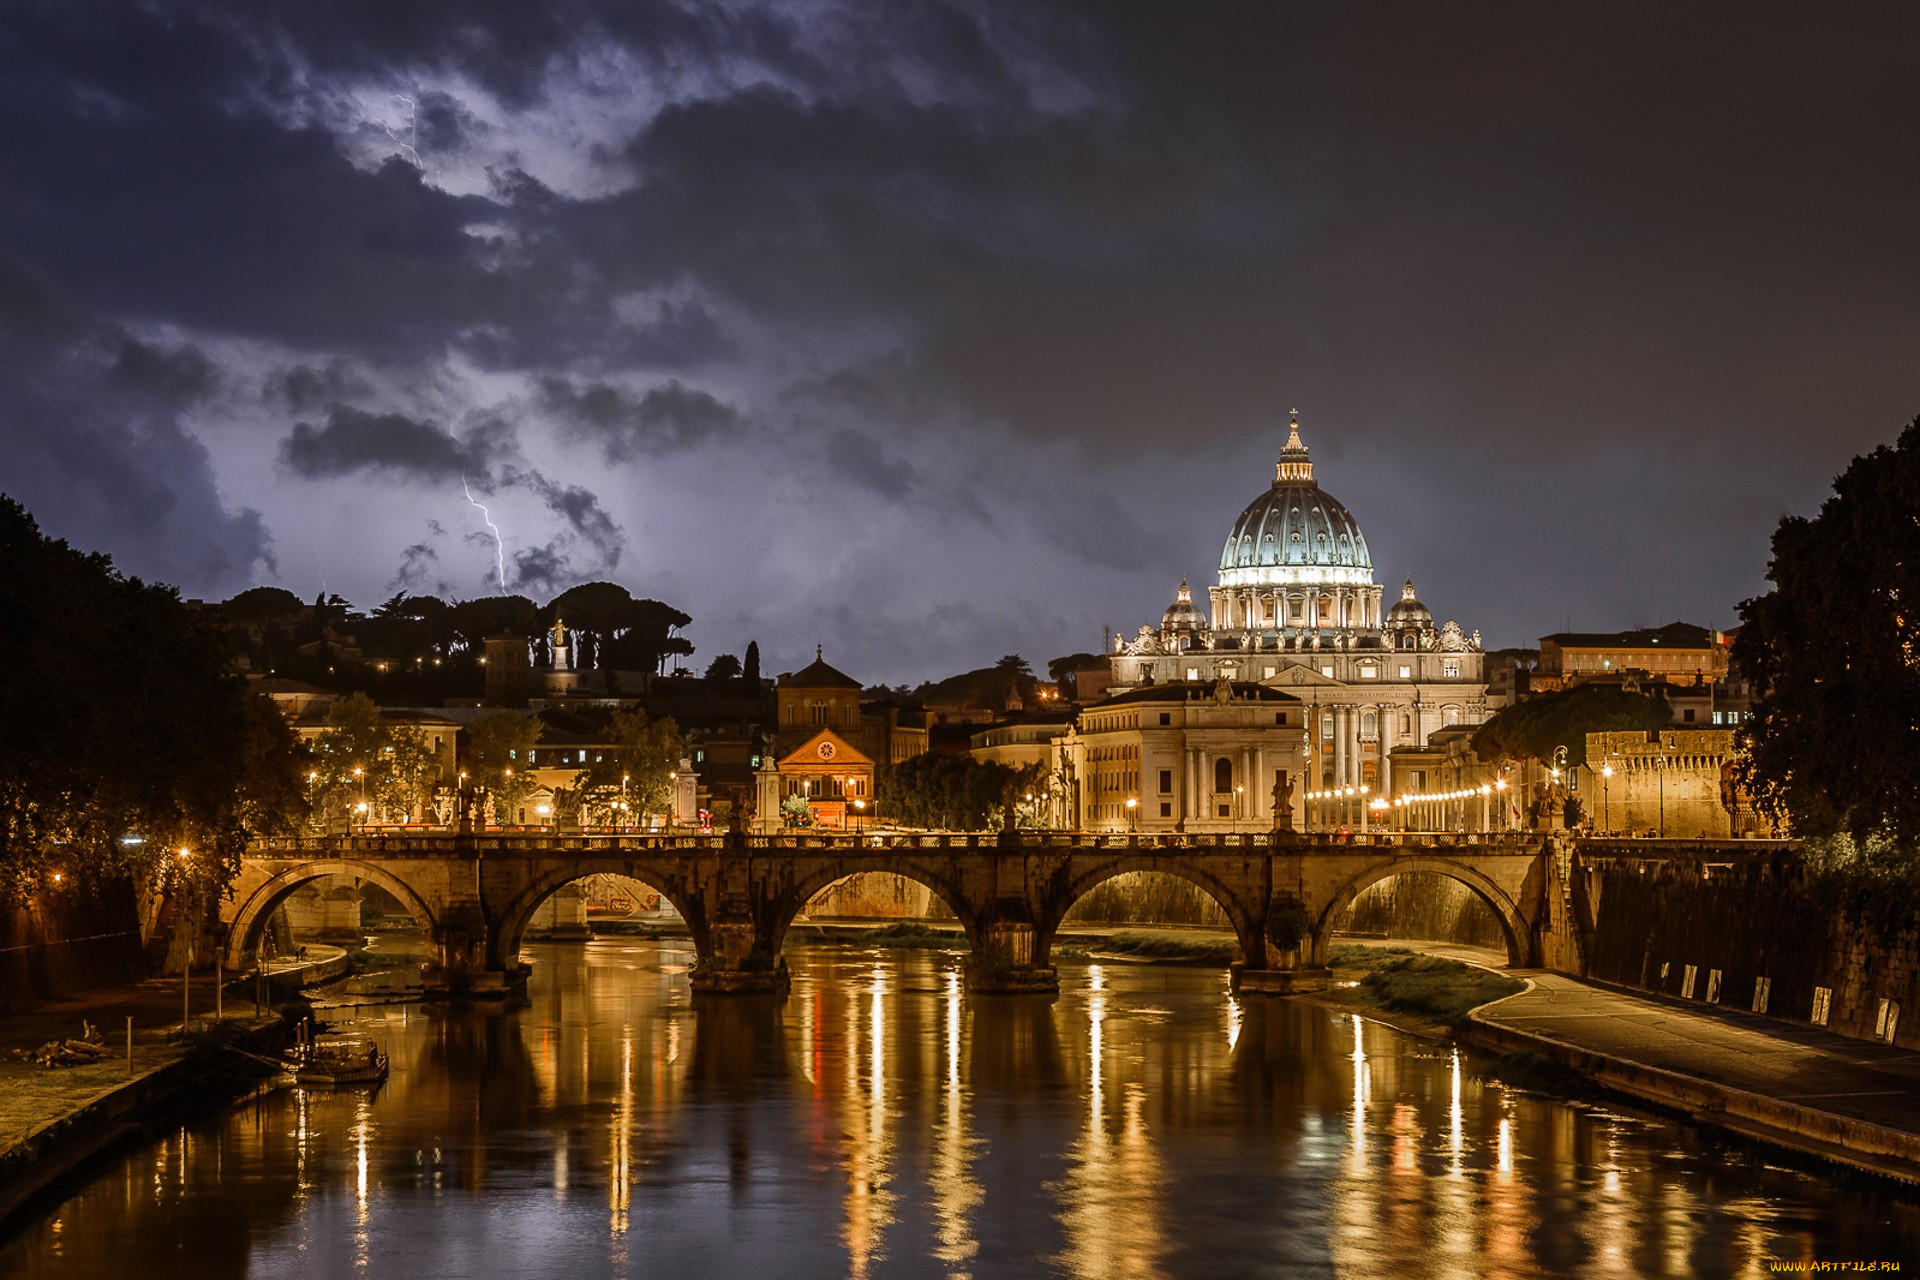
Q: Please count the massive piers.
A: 4